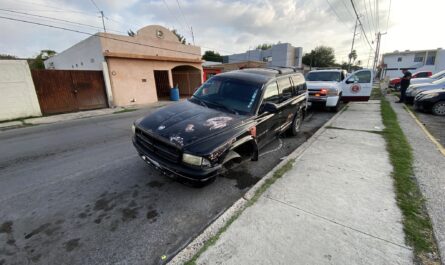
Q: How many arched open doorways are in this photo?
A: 1